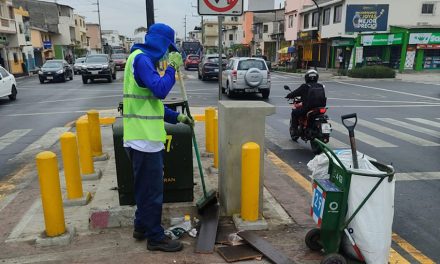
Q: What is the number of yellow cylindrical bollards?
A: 7